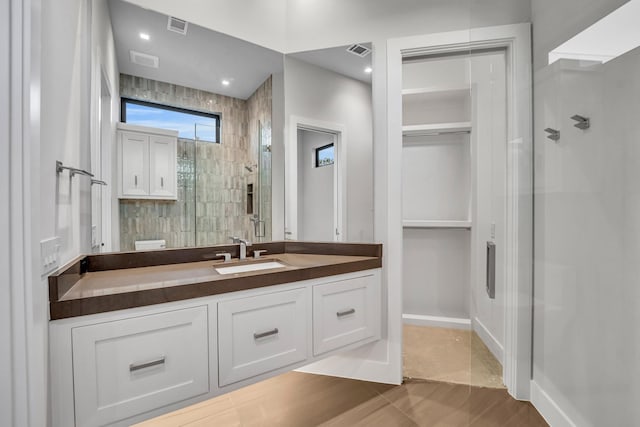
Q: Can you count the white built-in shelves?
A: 3